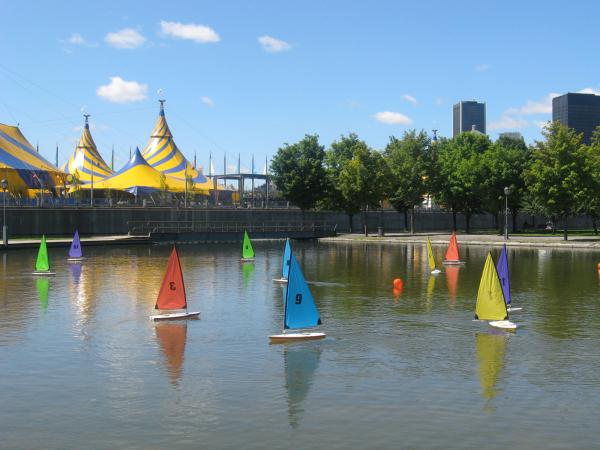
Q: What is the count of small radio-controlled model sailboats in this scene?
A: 10